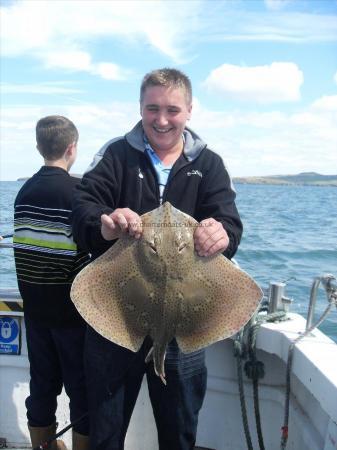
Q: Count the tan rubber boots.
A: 2